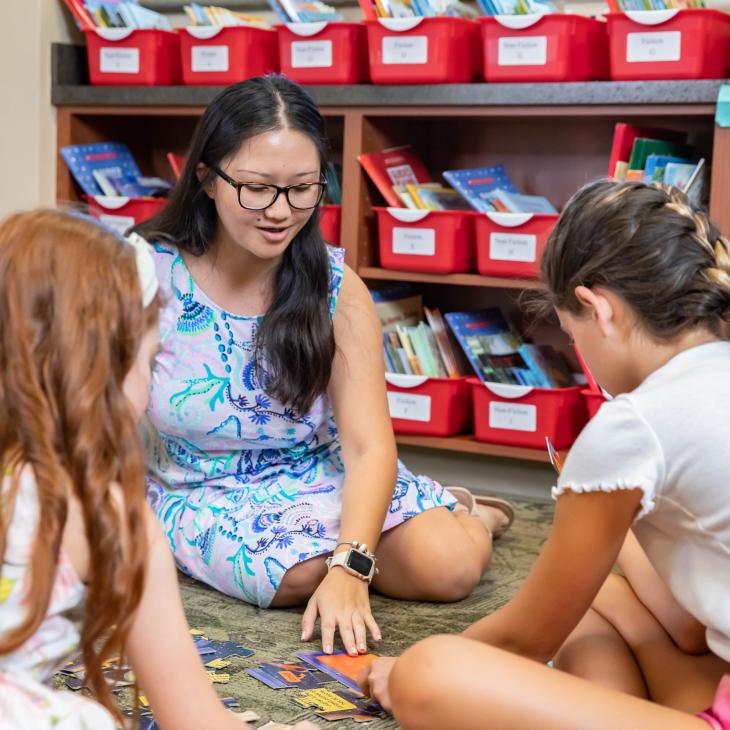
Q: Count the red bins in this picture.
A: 13